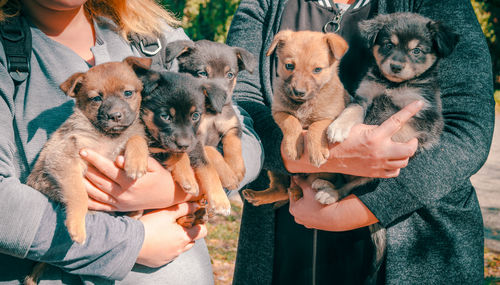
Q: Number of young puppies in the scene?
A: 5